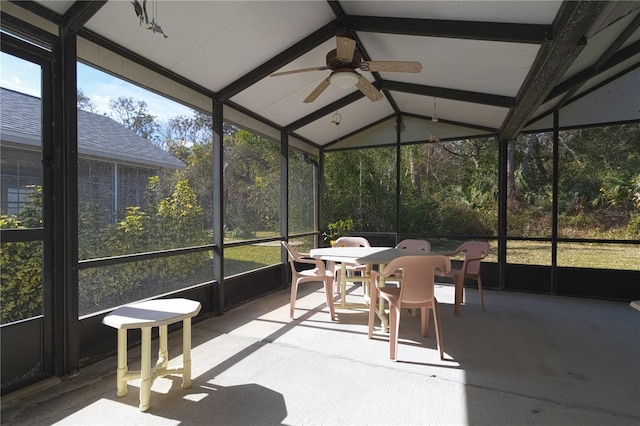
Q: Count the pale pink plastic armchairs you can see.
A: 5